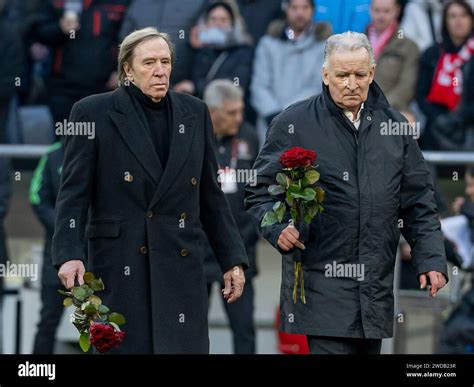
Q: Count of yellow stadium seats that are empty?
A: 0